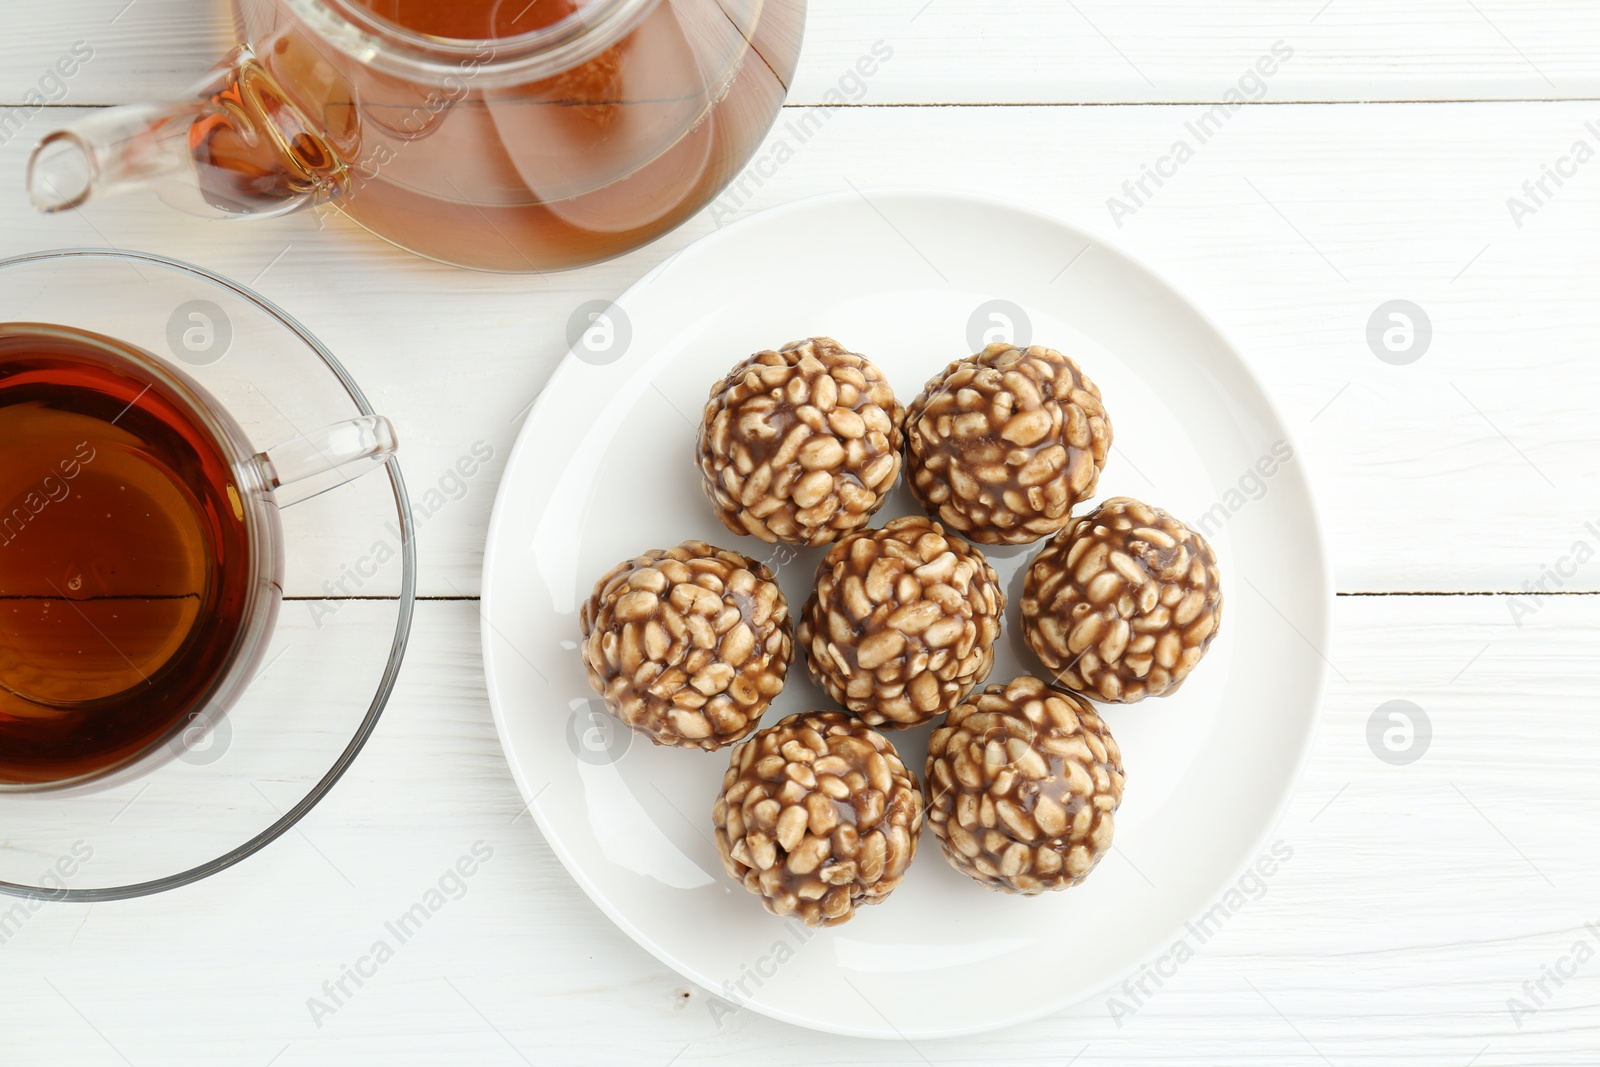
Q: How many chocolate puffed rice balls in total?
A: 7